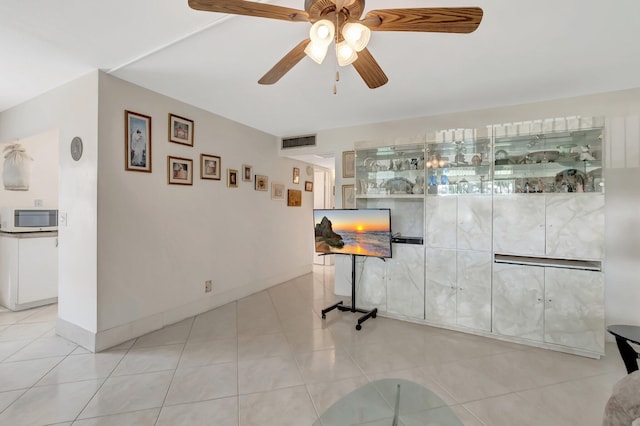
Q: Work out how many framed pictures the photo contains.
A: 13